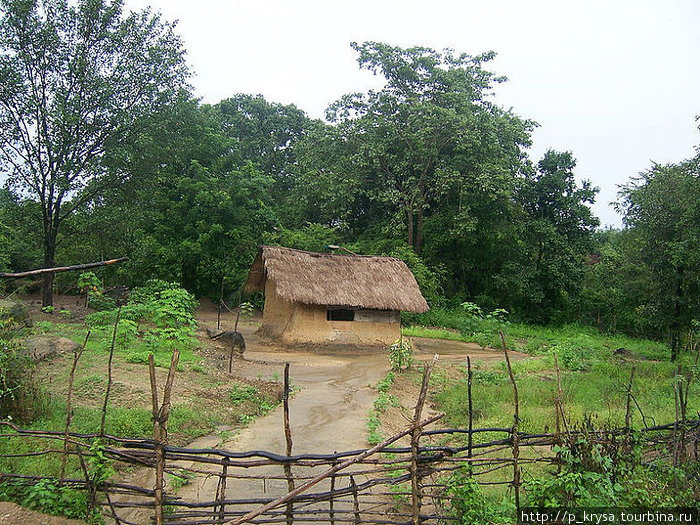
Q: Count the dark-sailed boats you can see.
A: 0